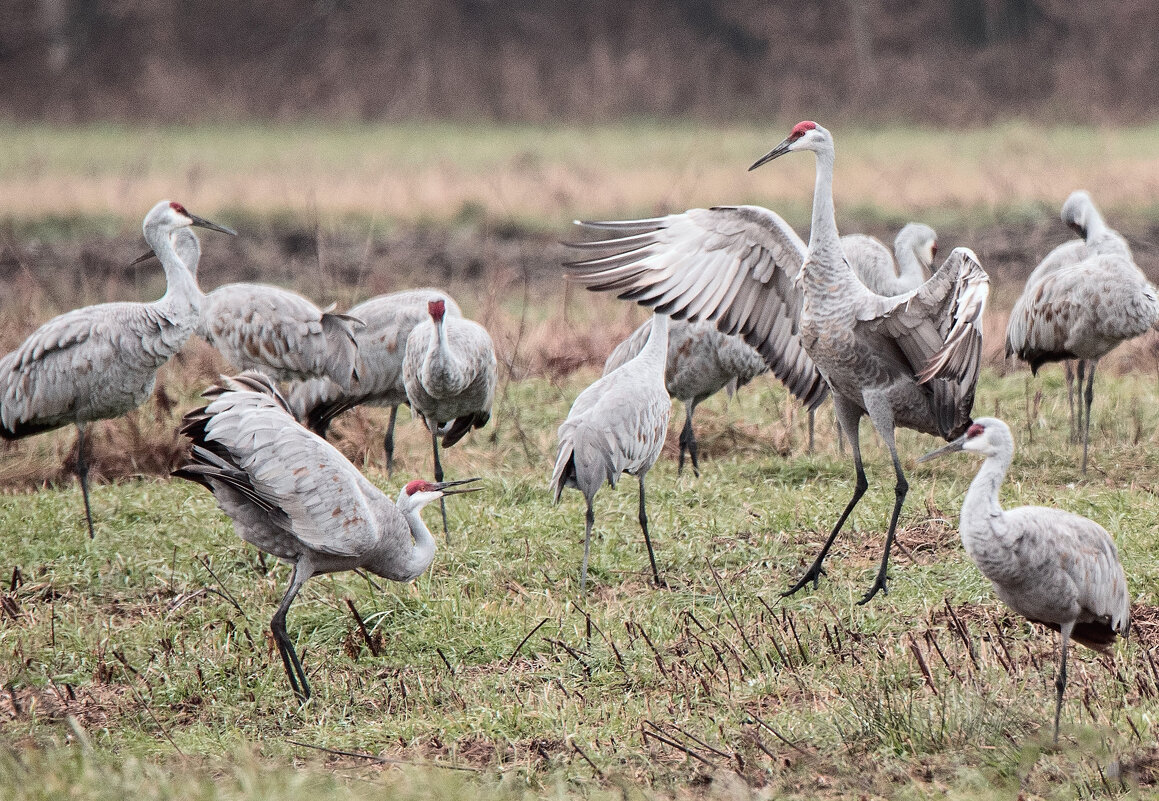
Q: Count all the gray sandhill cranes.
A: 12